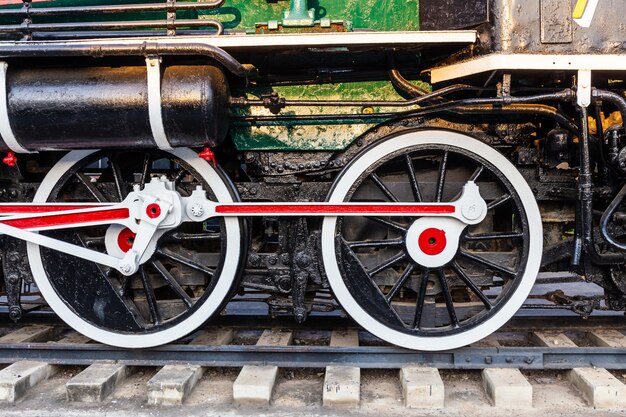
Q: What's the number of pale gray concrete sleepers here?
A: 8